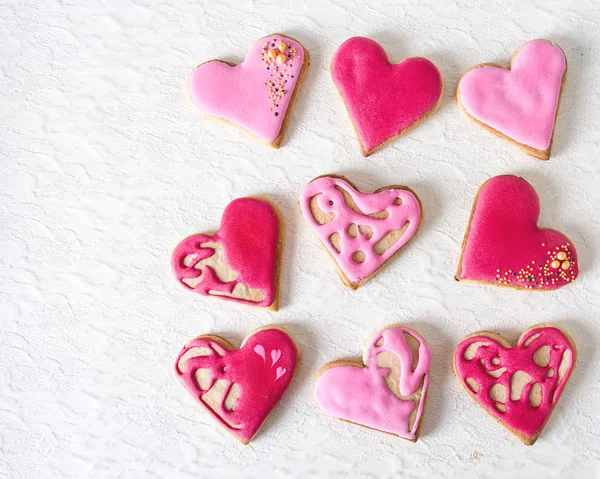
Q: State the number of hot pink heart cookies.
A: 5